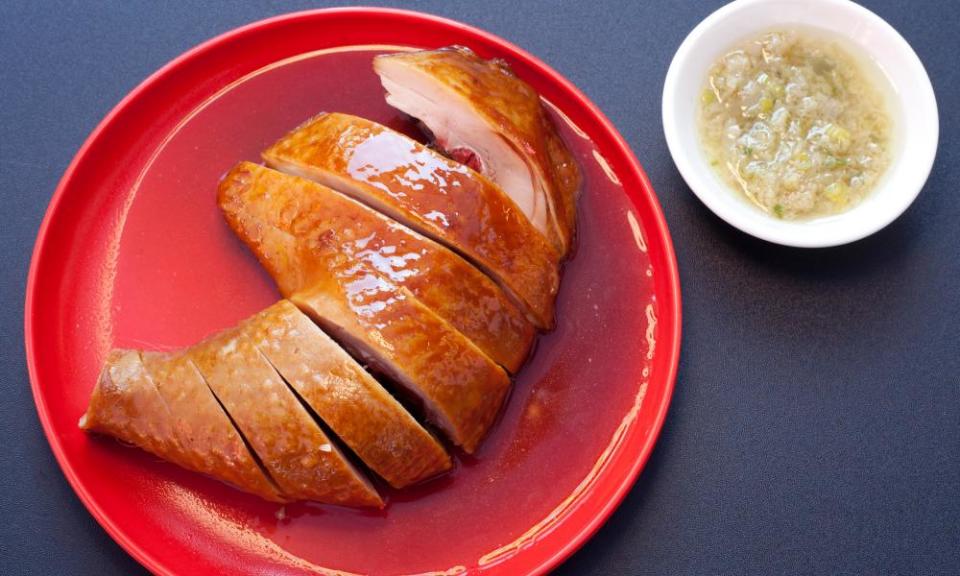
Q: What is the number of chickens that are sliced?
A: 1